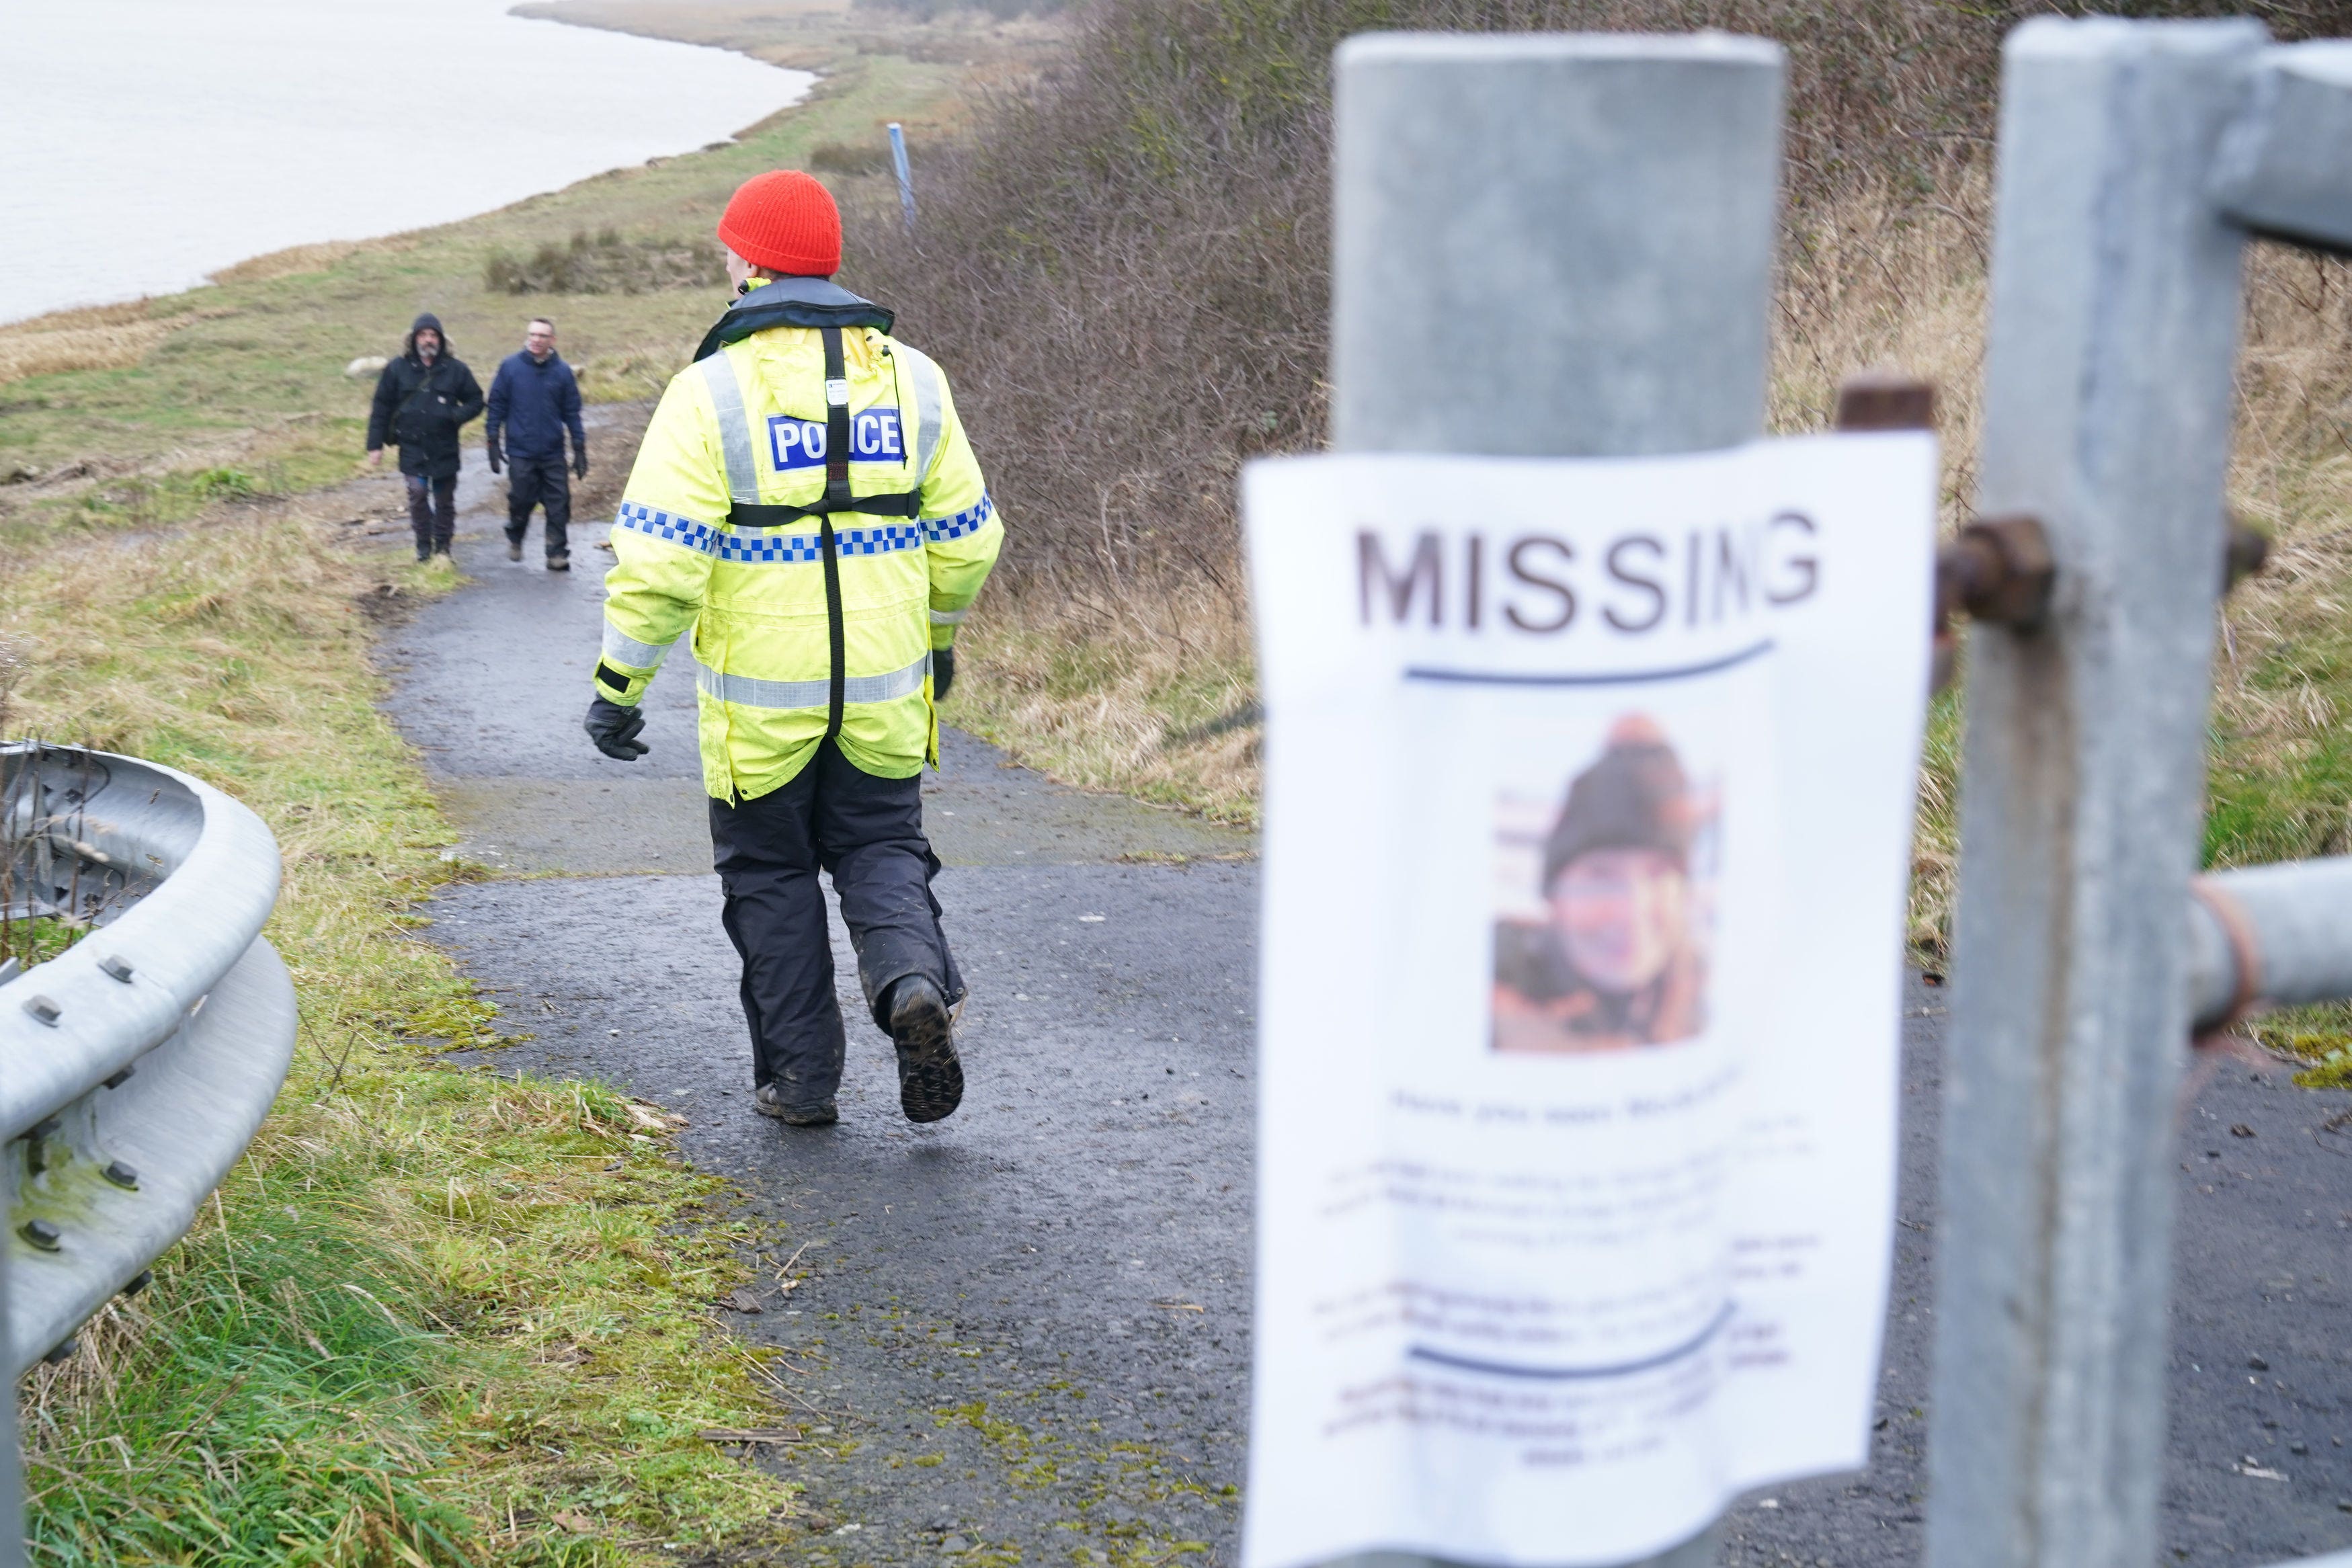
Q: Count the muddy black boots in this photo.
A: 2